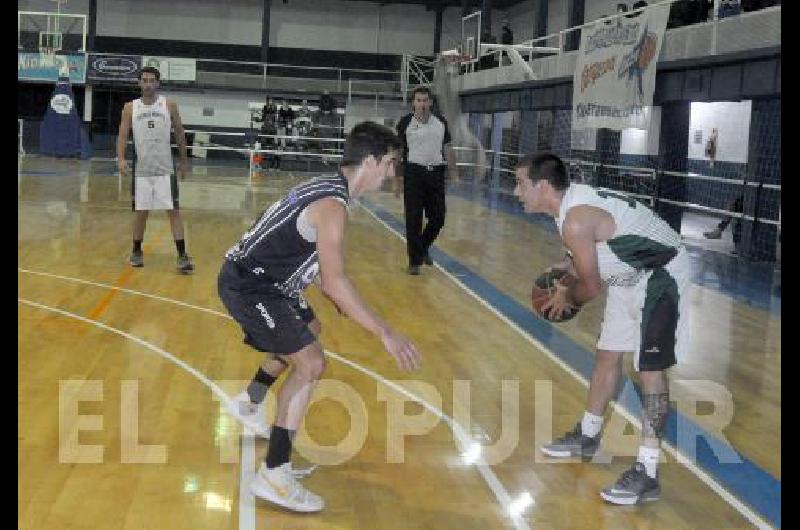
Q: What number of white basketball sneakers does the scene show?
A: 2